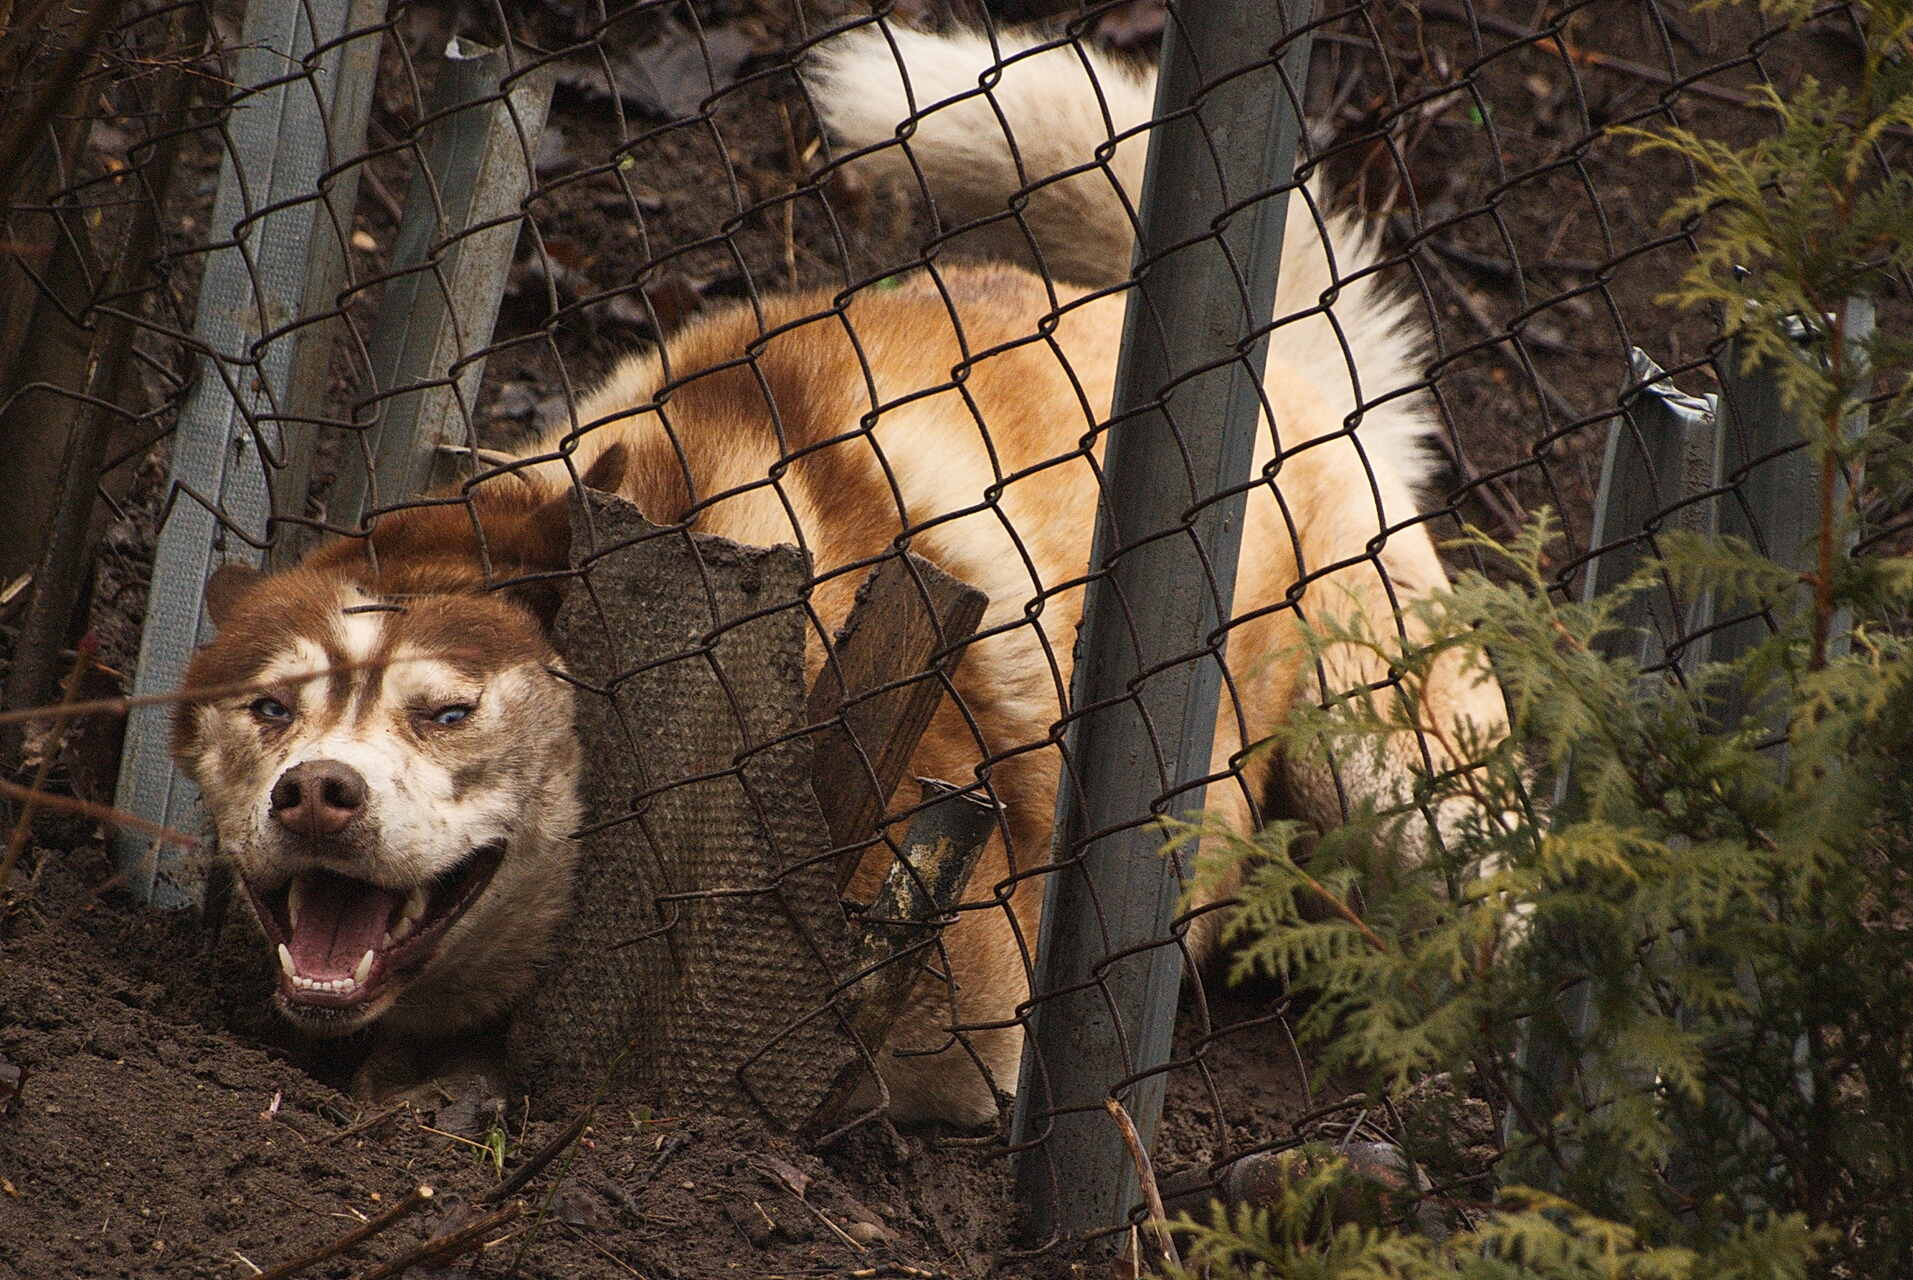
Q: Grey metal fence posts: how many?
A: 5